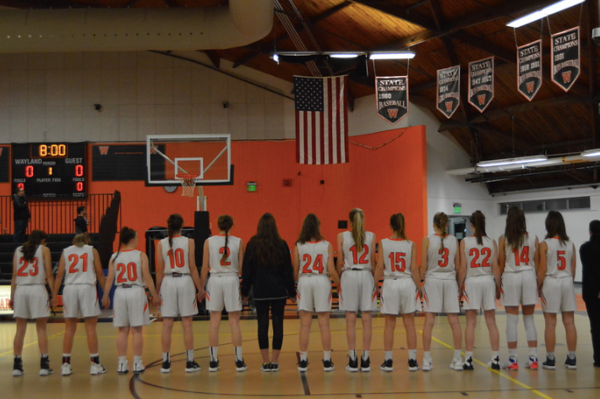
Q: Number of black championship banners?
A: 5